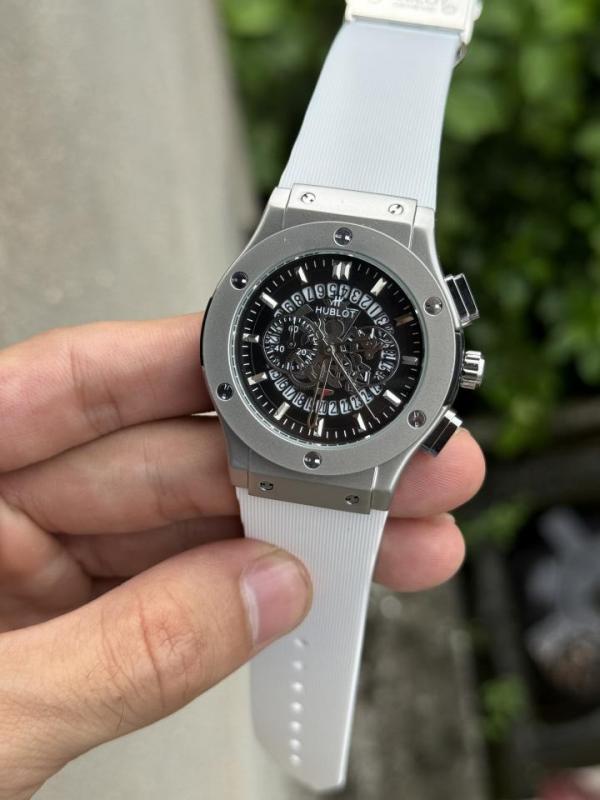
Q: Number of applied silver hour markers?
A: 12